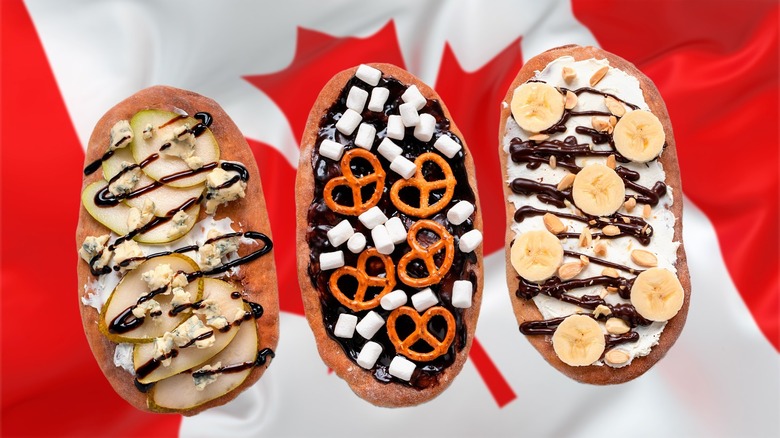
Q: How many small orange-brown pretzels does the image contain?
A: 5